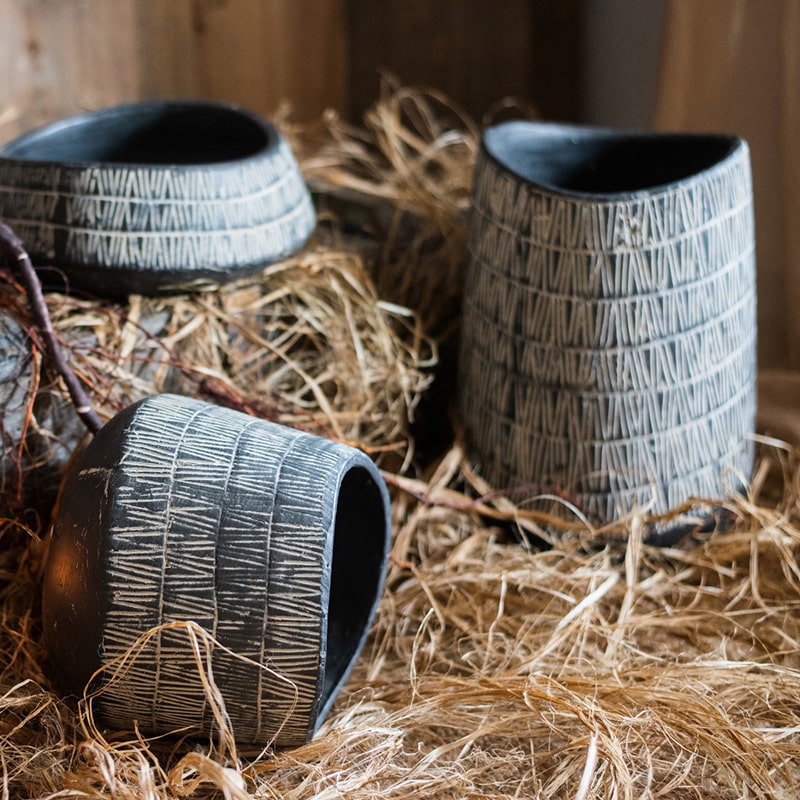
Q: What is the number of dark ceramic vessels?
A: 3